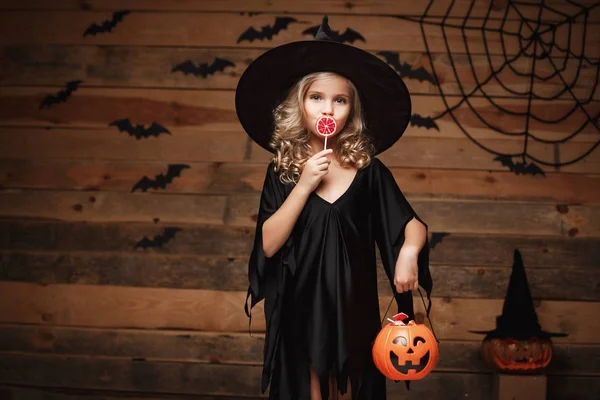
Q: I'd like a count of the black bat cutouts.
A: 12